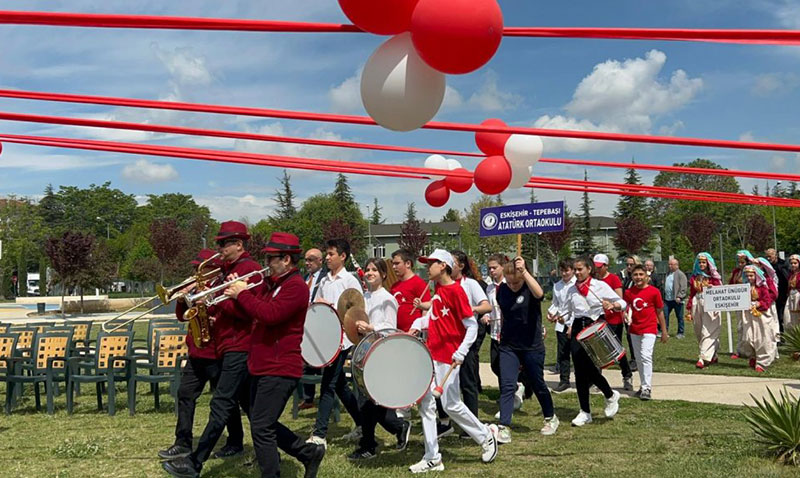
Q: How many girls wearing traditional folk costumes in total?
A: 5